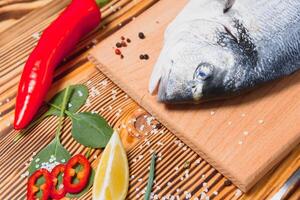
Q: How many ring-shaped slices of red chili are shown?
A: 3